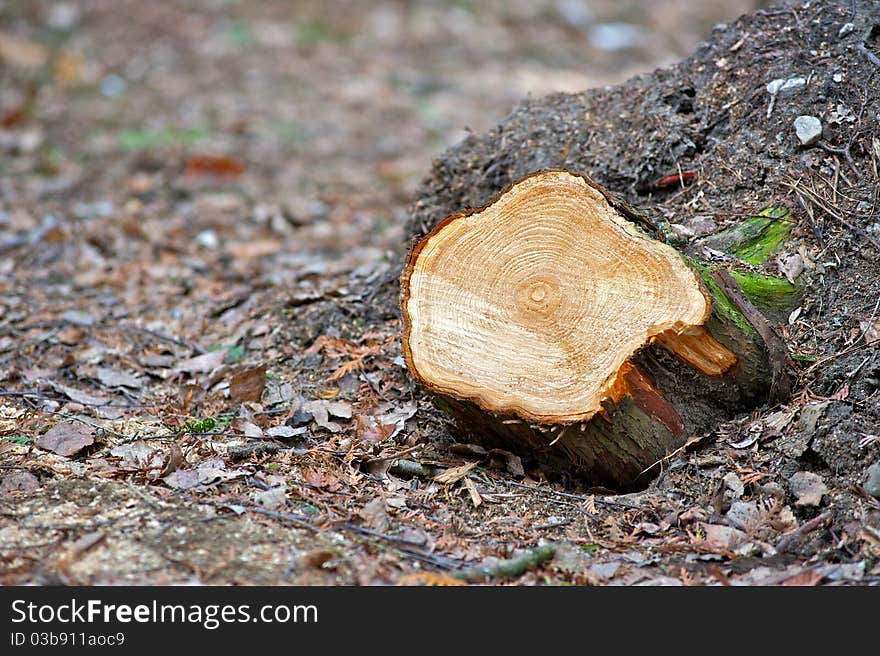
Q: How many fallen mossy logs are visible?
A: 1